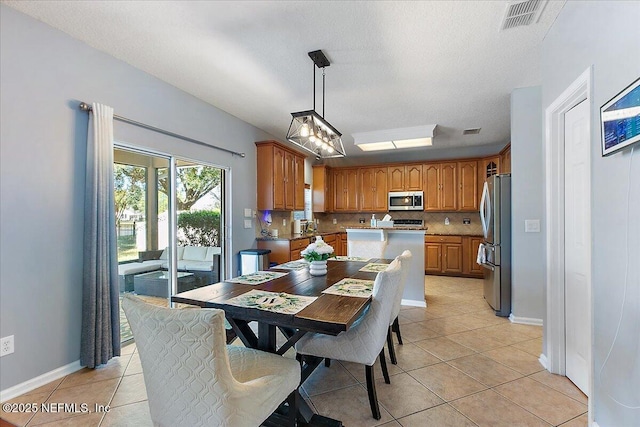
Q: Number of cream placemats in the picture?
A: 6